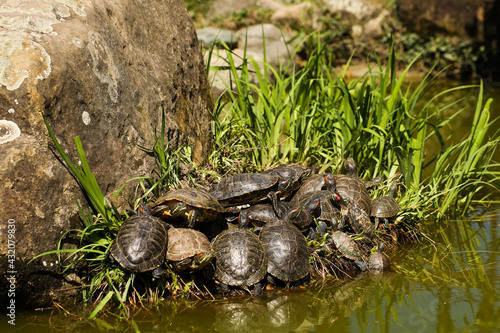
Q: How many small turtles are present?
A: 3